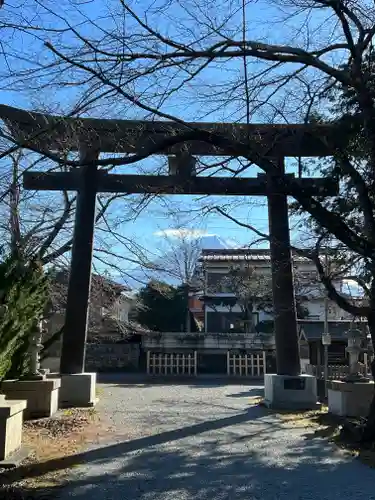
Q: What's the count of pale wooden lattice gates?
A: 2